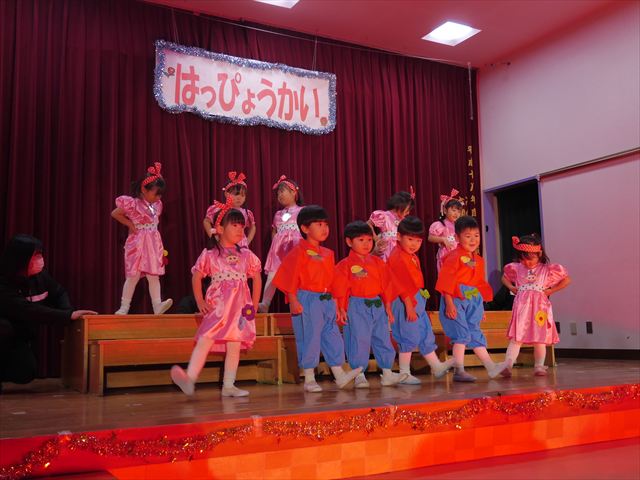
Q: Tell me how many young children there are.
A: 11